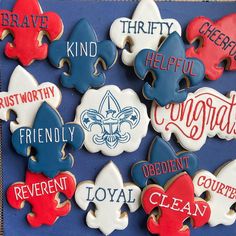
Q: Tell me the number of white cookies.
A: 6